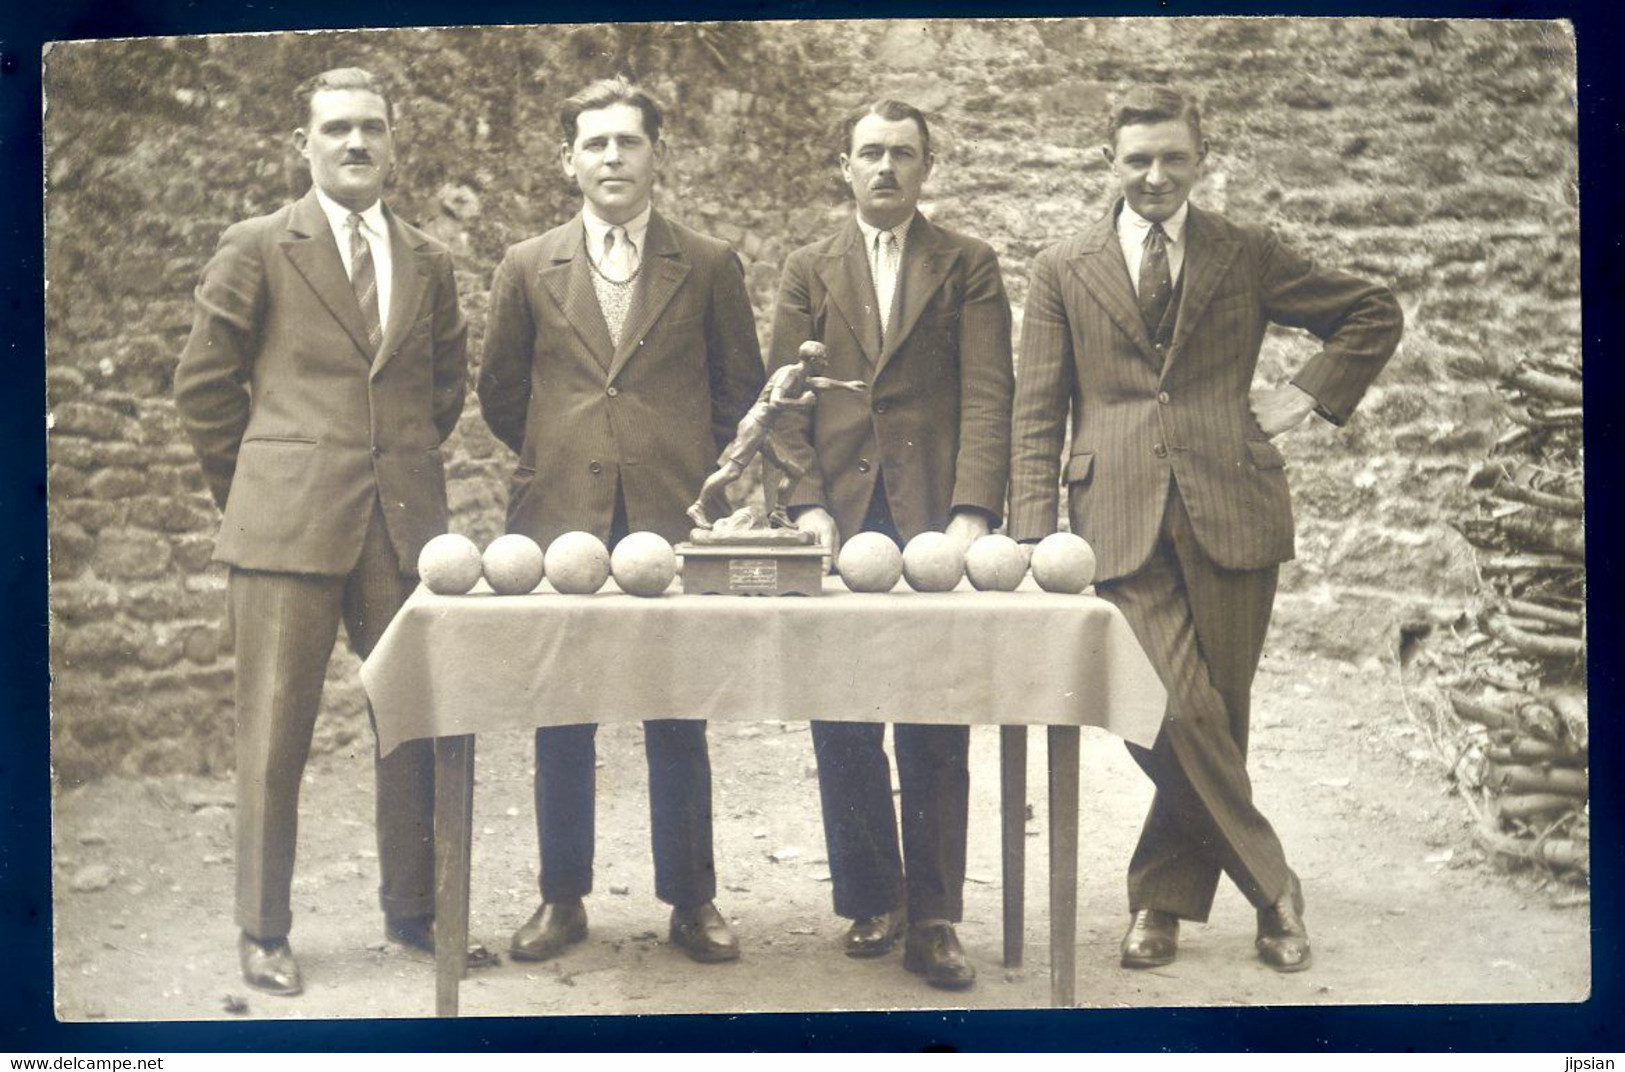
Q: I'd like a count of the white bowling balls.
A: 8